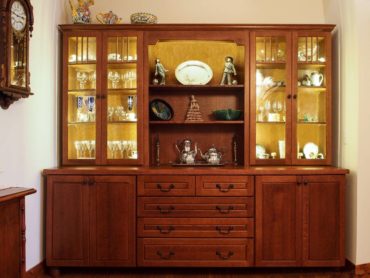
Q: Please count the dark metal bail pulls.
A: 8